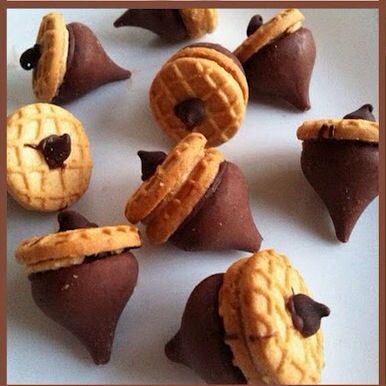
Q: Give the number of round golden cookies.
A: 9